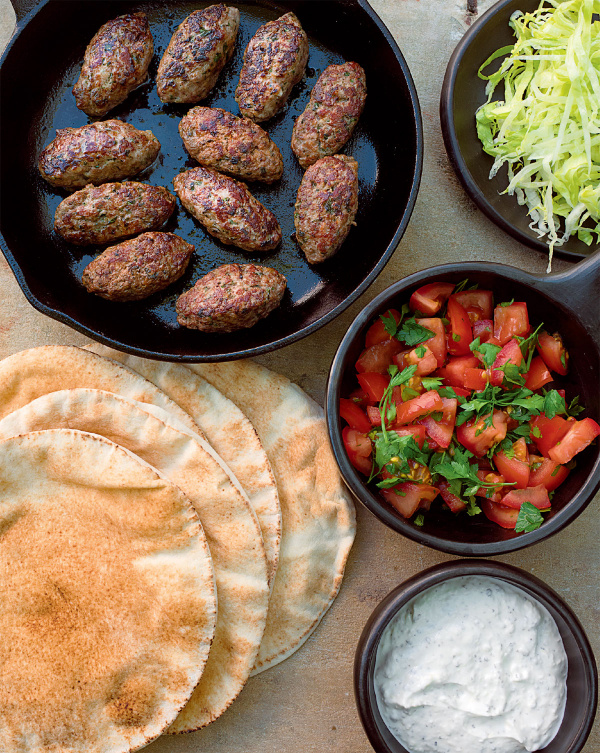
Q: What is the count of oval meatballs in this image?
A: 11